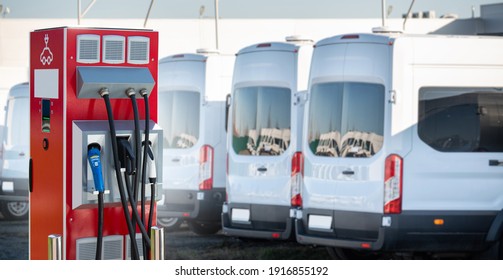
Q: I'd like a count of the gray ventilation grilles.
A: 6